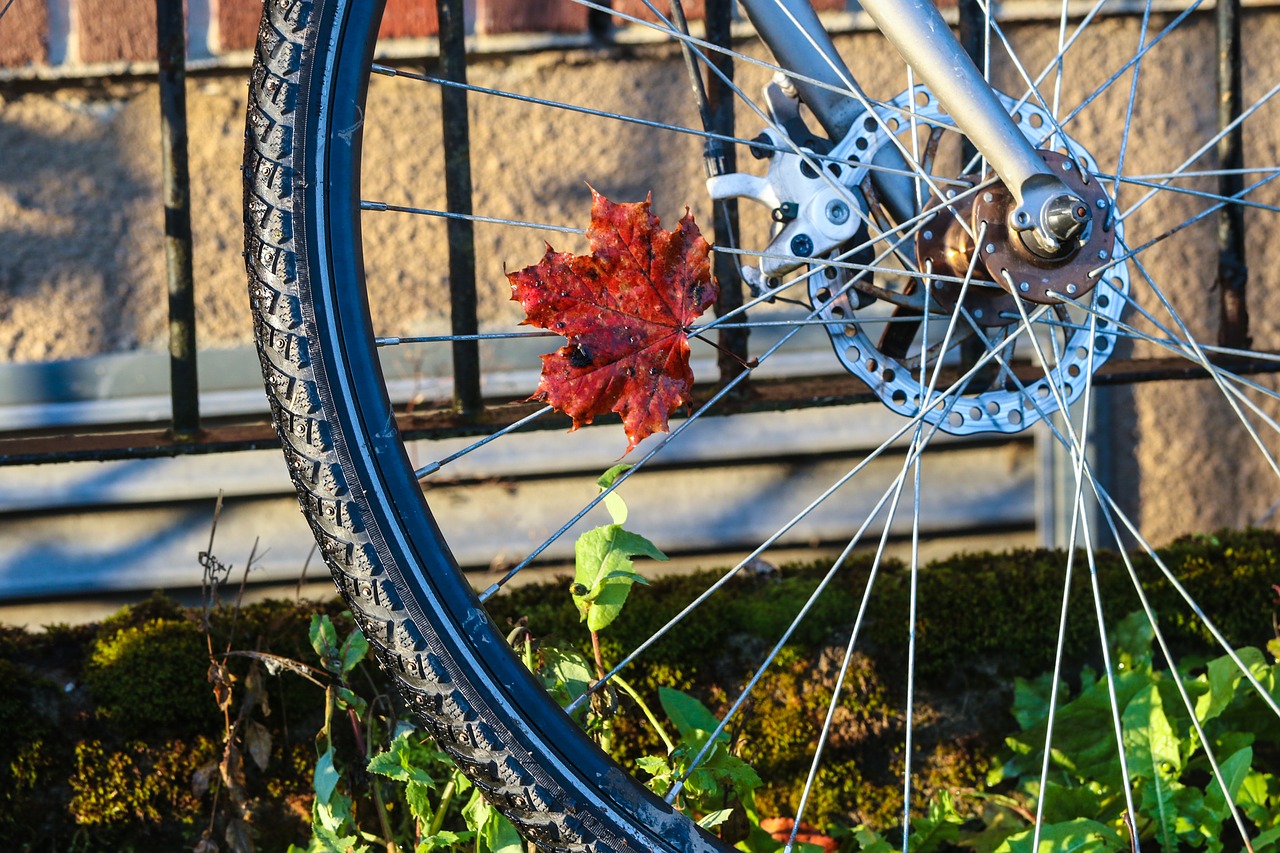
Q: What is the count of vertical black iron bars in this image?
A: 5